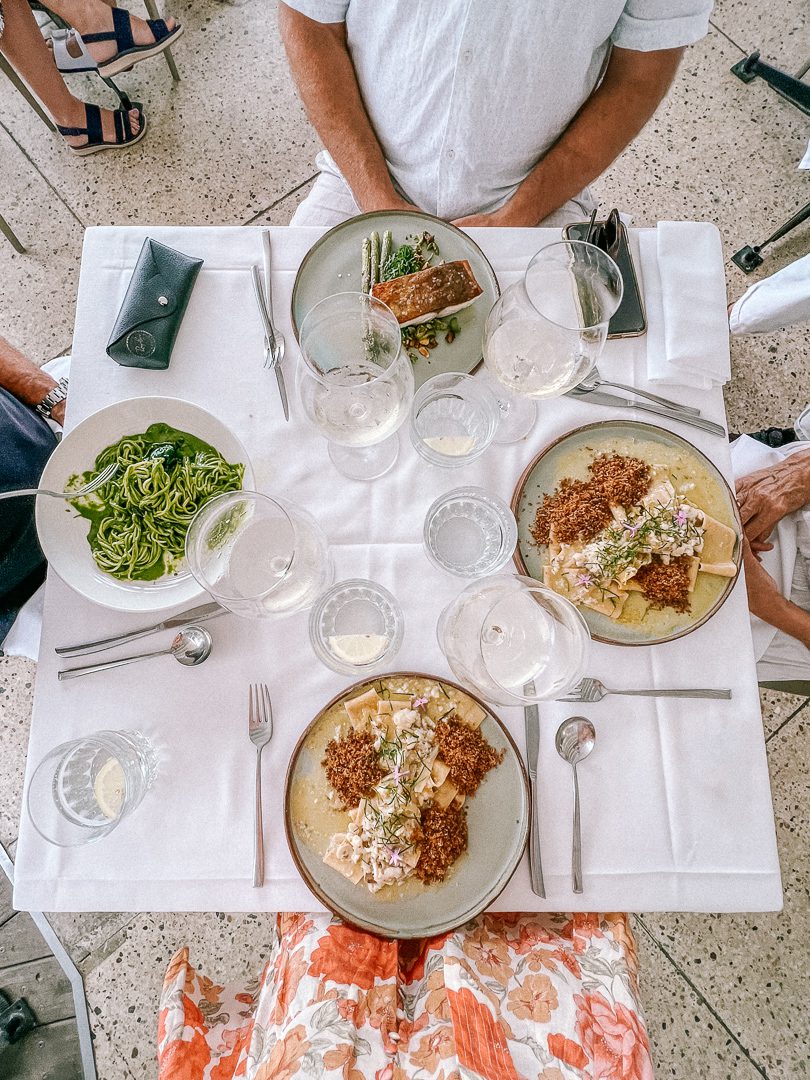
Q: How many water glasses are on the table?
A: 4